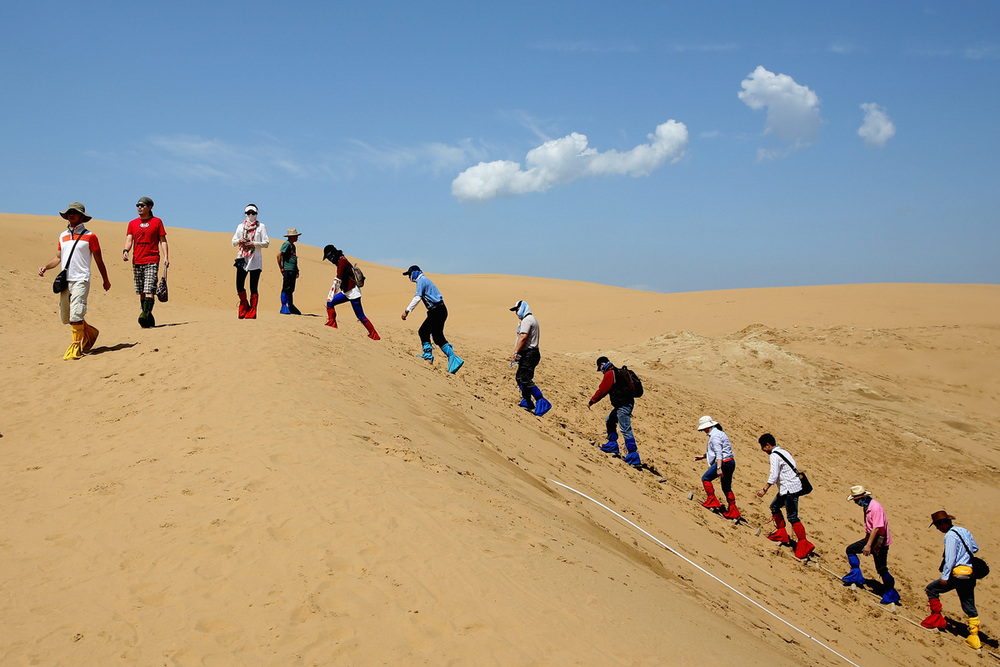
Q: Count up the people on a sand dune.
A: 12